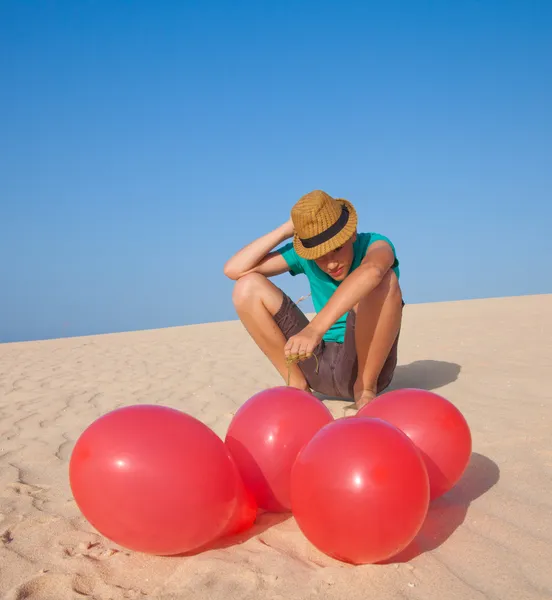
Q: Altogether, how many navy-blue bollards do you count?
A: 0